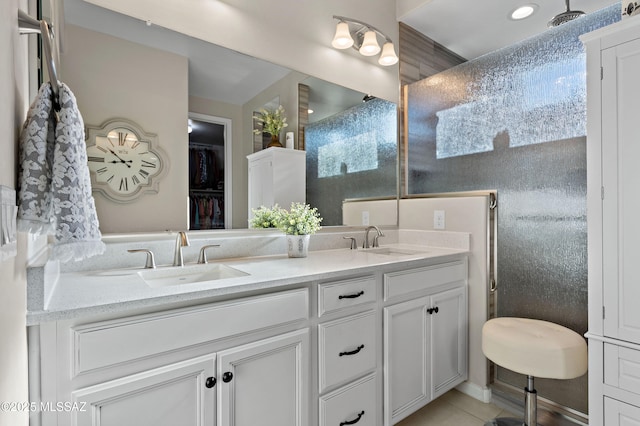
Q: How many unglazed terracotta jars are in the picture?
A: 0